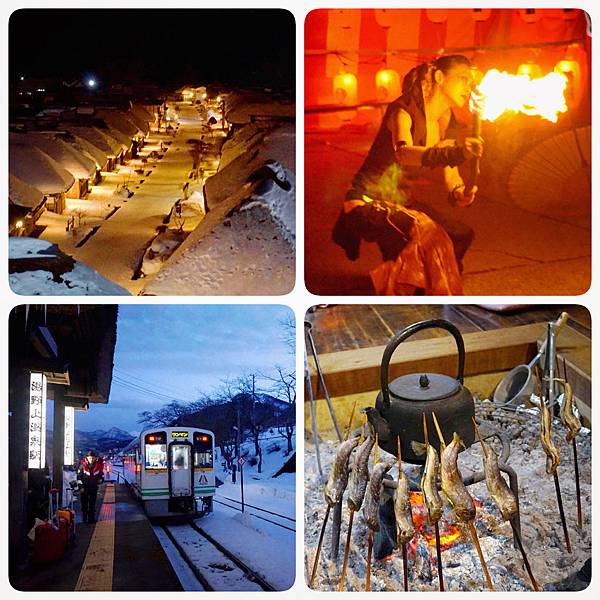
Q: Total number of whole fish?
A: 9